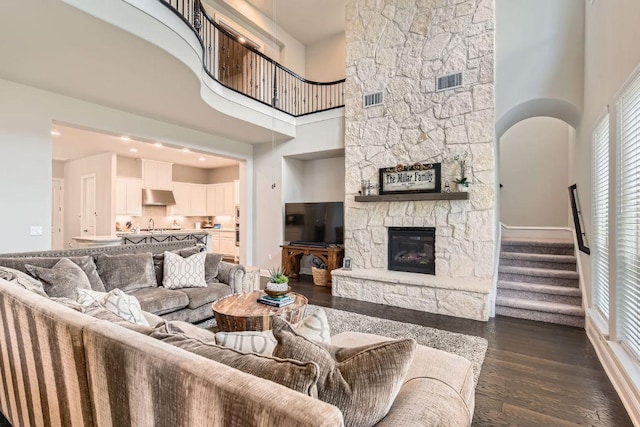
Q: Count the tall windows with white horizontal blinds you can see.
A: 2